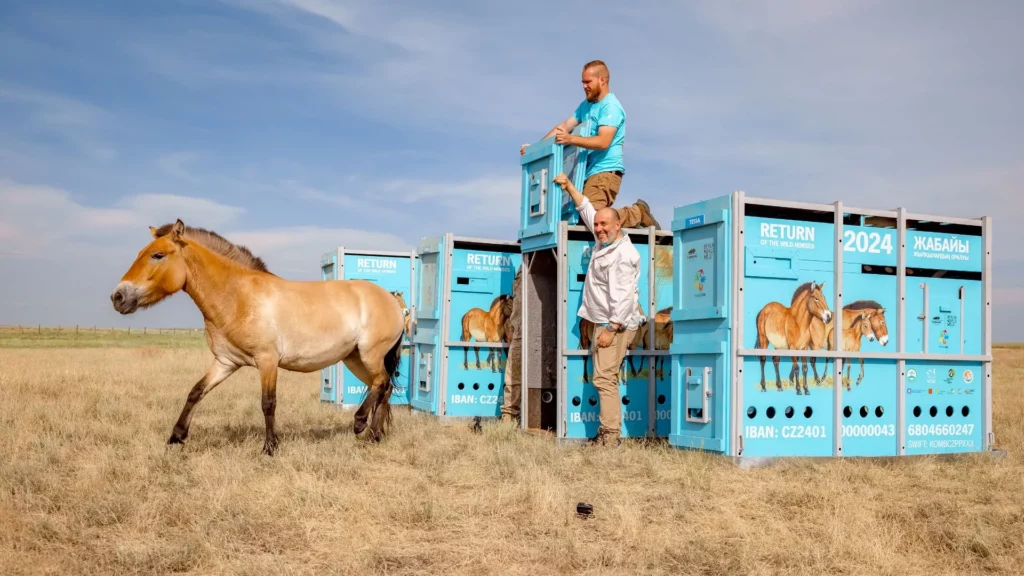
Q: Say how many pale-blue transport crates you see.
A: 4